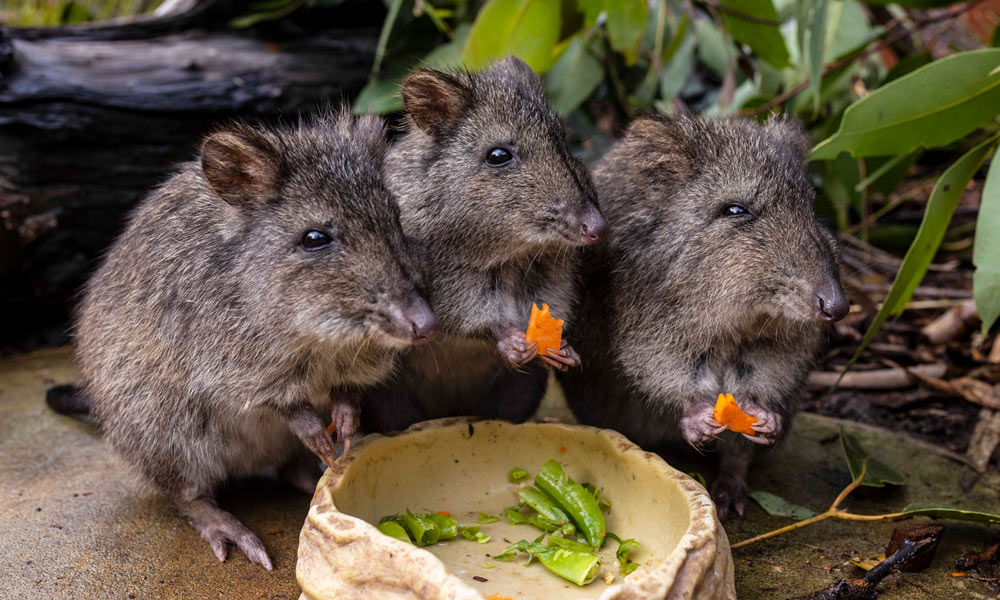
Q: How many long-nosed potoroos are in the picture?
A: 3